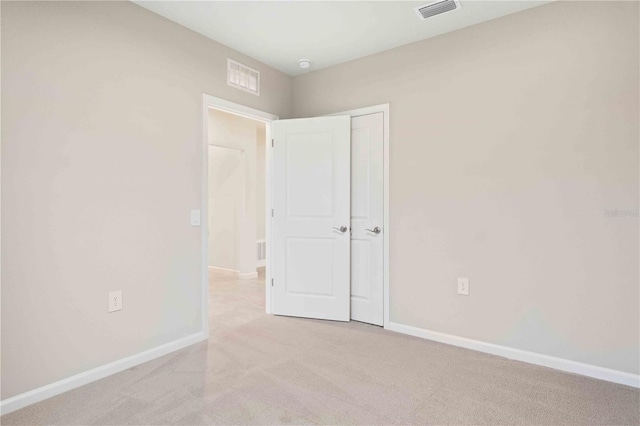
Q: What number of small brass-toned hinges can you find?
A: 3